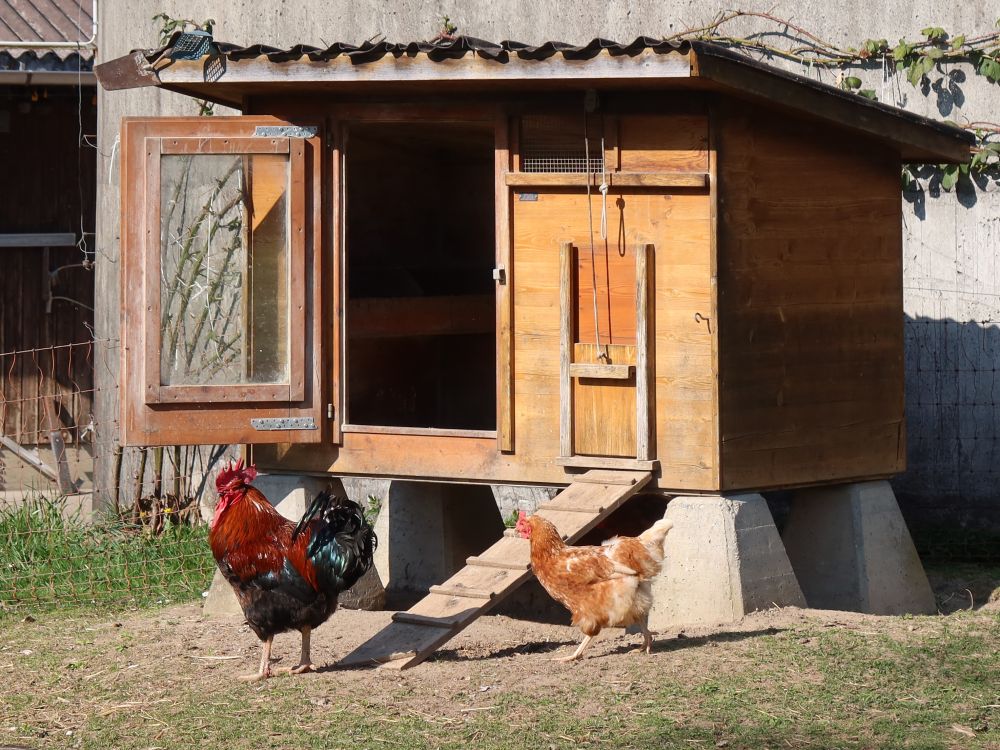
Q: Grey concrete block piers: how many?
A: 4